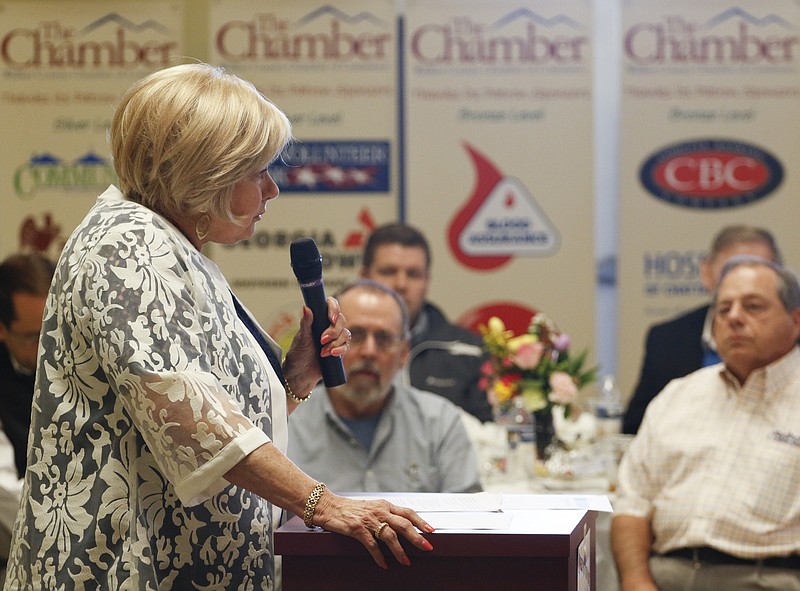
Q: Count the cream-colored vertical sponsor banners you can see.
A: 4